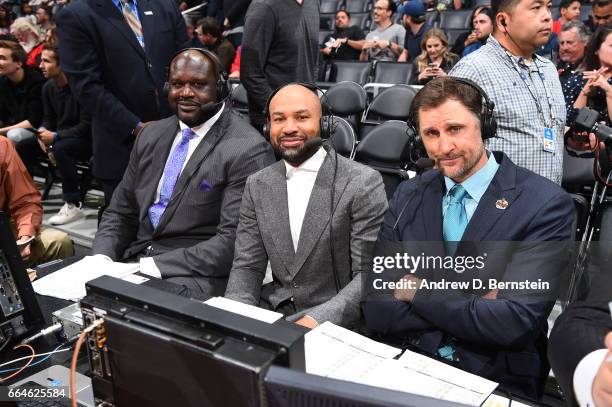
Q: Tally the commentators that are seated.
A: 3